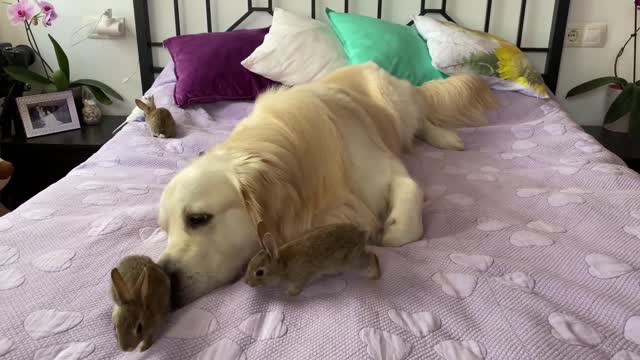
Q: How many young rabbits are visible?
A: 3